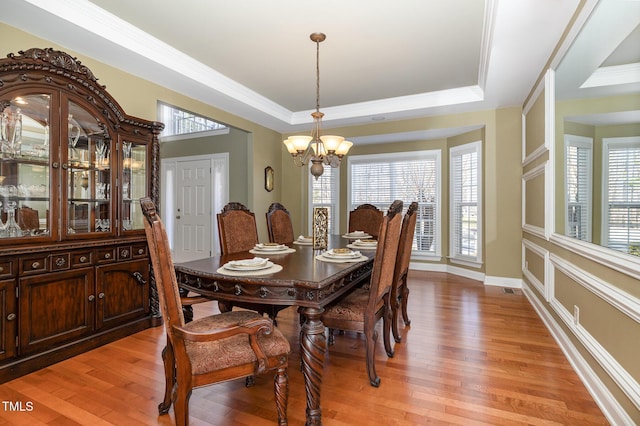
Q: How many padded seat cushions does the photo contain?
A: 2